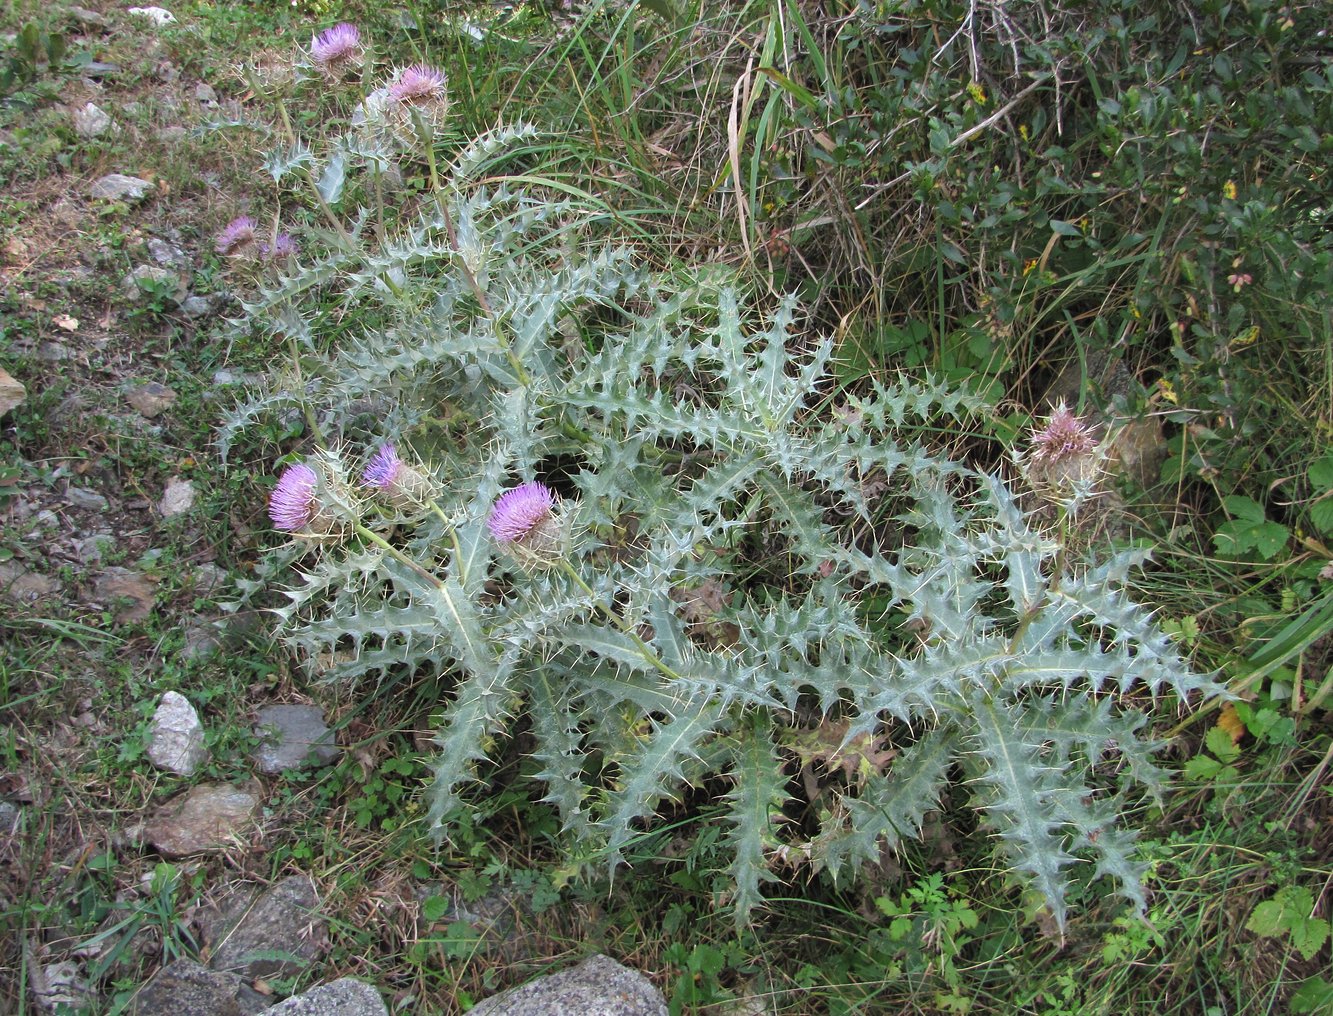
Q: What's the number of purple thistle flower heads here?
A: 8